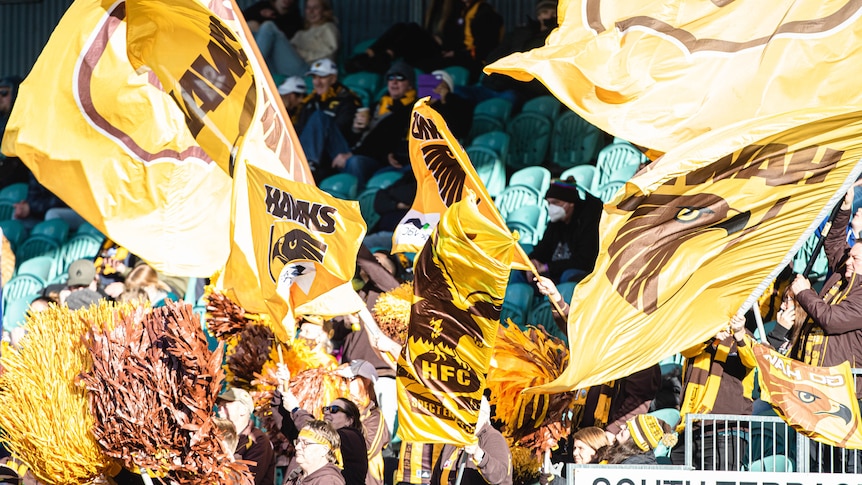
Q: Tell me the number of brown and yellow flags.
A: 7